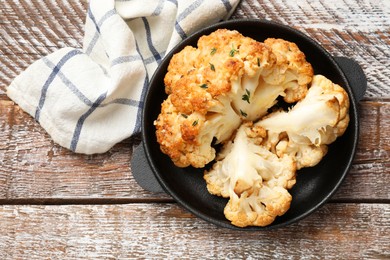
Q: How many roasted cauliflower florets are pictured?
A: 3